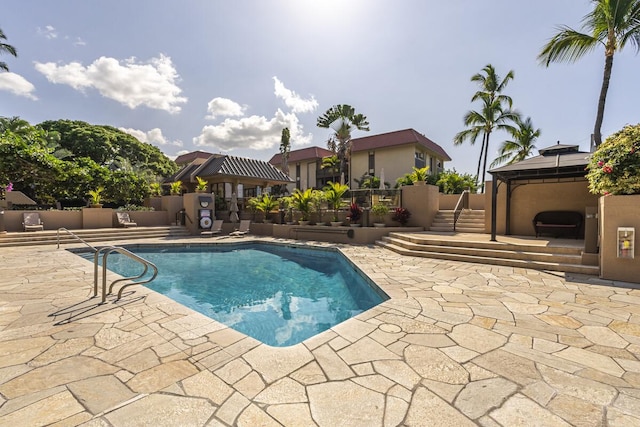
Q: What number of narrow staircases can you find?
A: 1